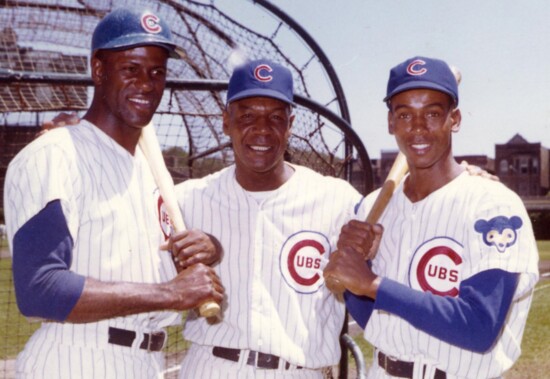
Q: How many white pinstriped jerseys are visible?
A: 3